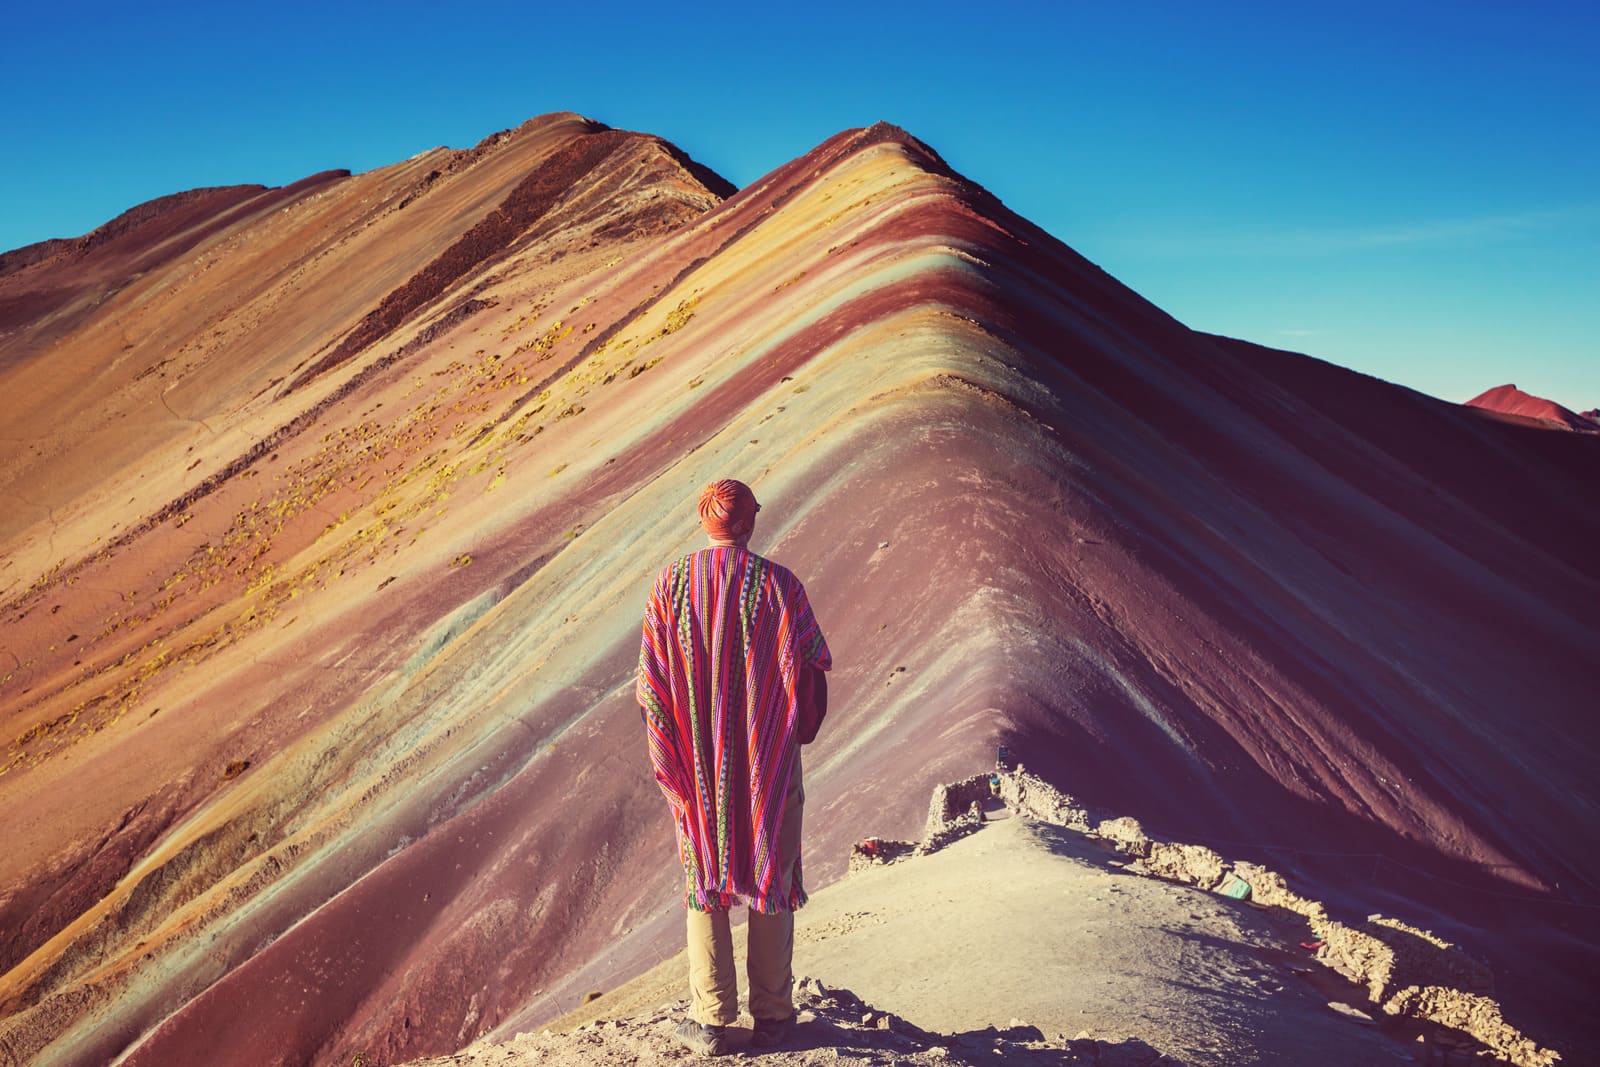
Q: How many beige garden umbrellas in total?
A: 0